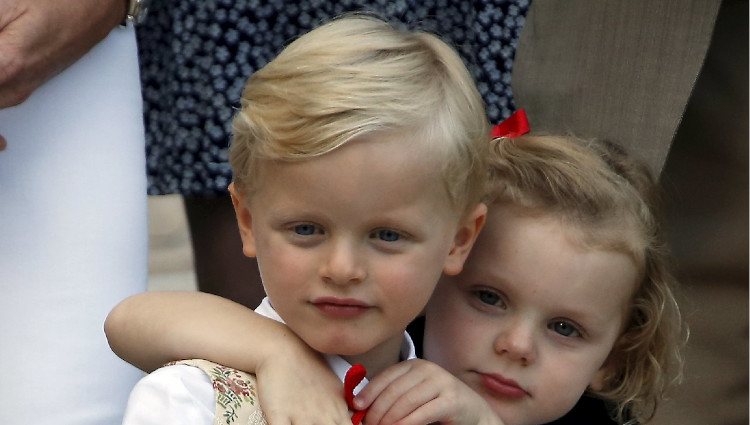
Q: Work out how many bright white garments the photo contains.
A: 2